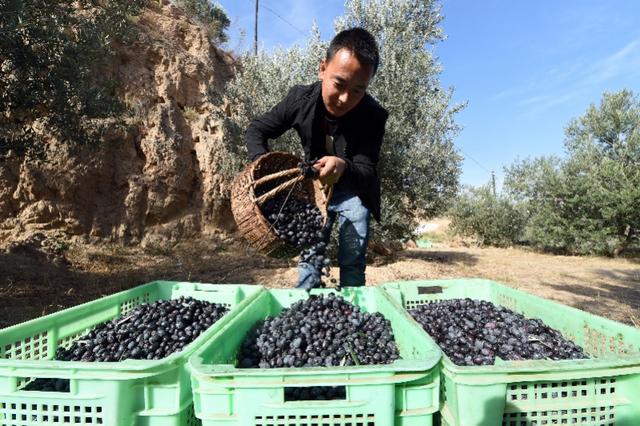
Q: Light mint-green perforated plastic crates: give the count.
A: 3